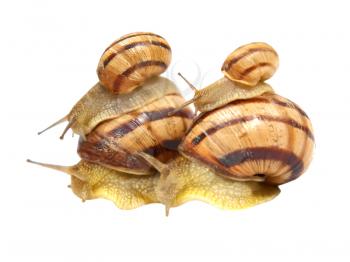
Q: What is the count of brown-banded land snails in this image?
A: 4